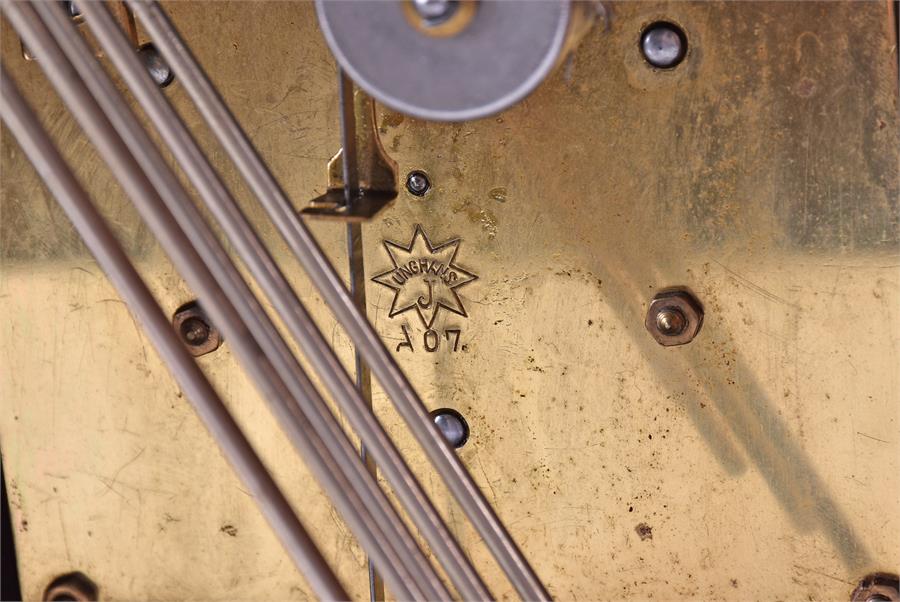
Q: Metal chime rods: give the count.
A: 5